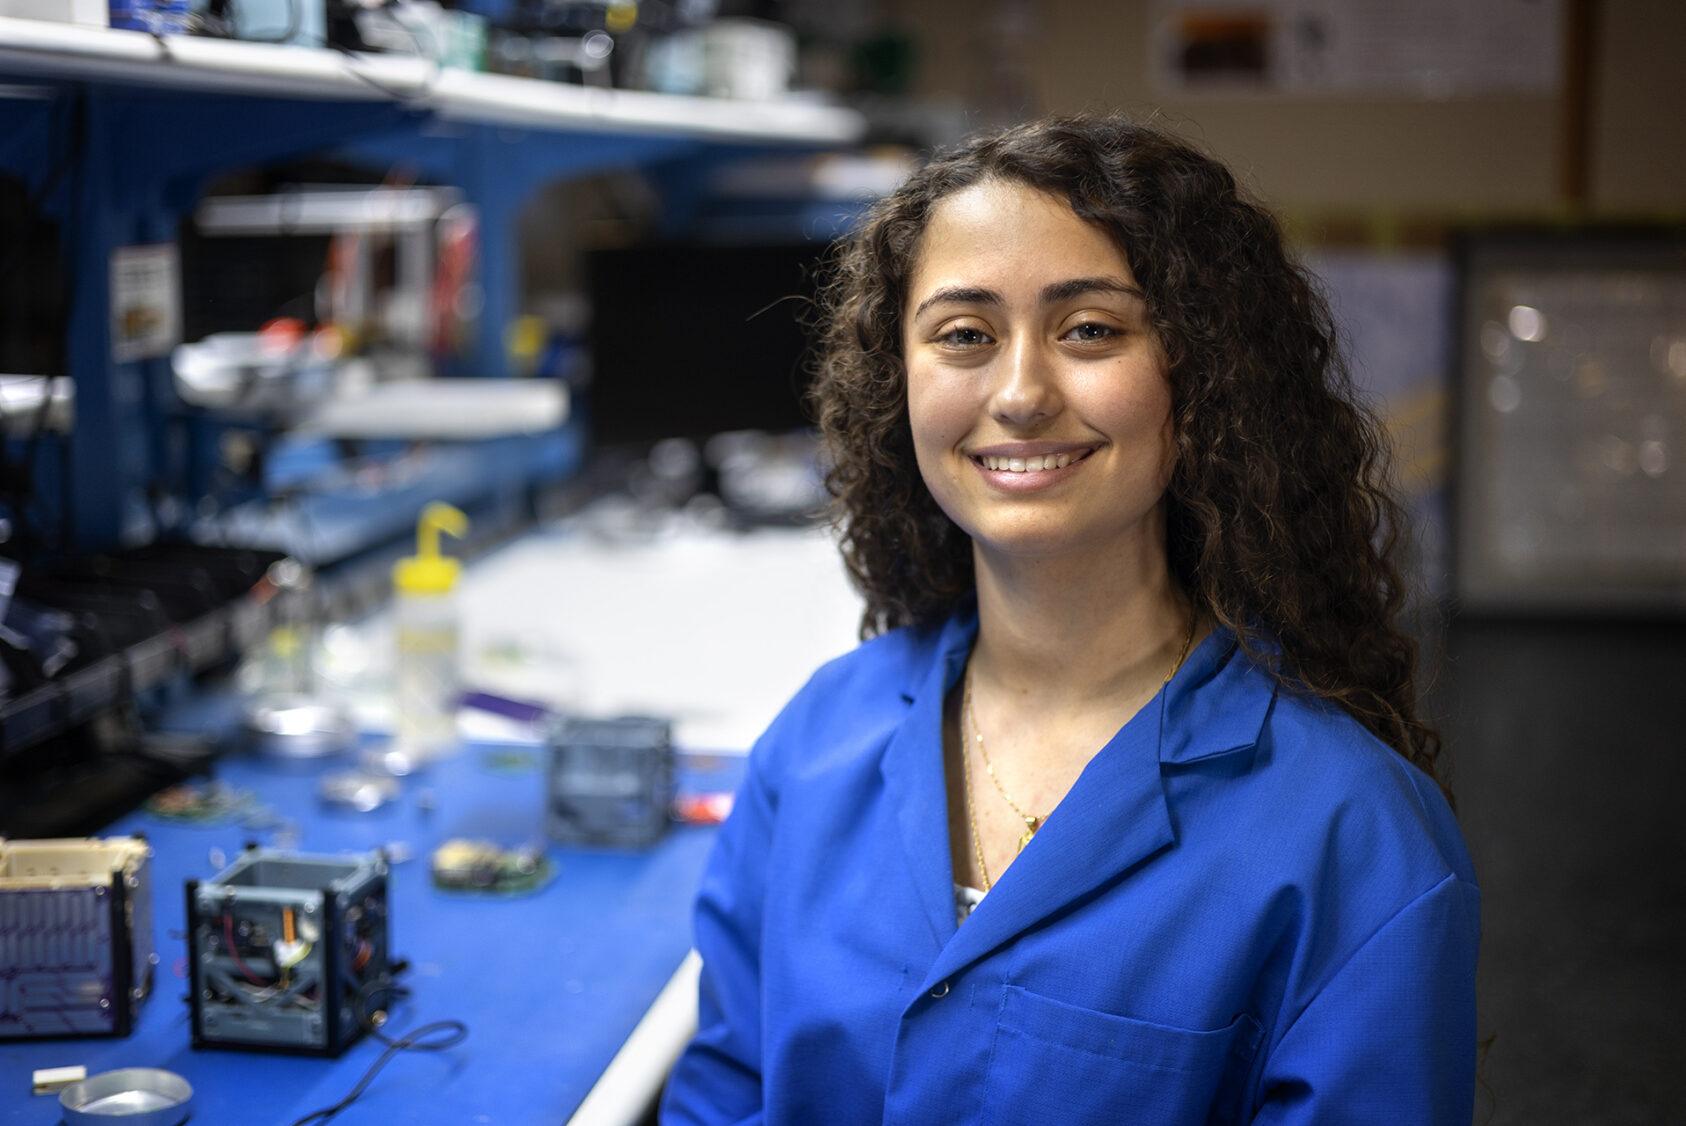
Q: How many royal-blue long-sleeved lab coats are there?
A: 1